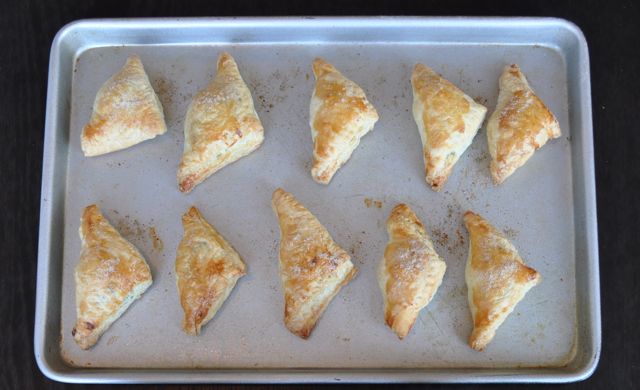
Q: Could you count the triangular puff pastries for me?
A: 10